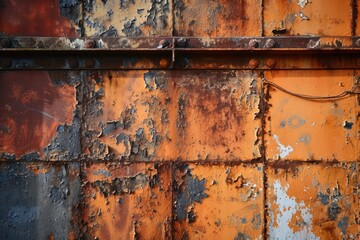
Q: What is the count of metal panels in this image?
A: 12